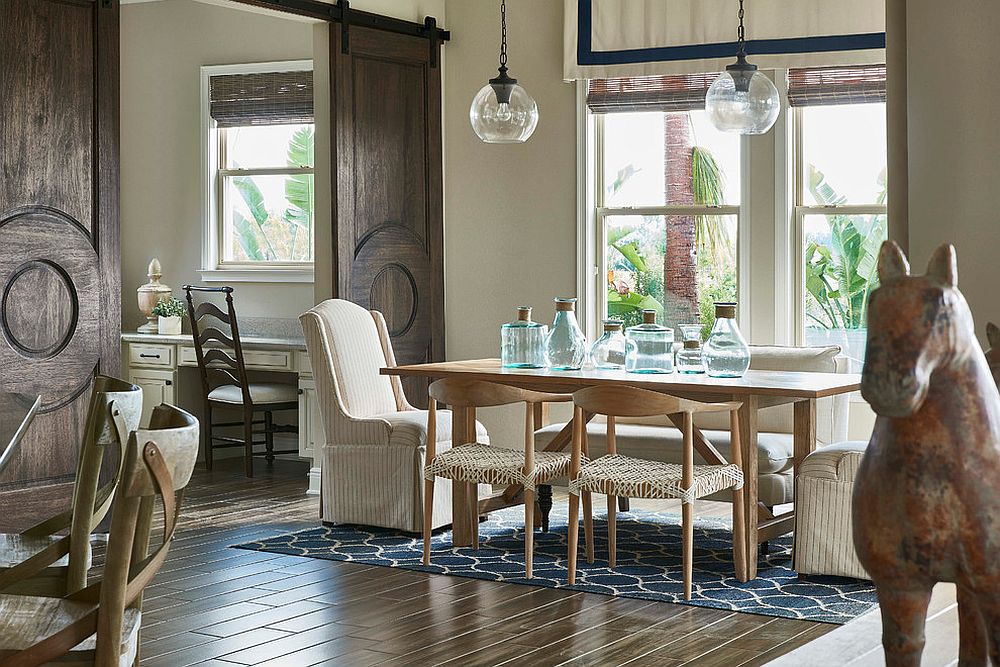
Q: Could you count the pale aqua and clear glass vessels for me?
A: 6